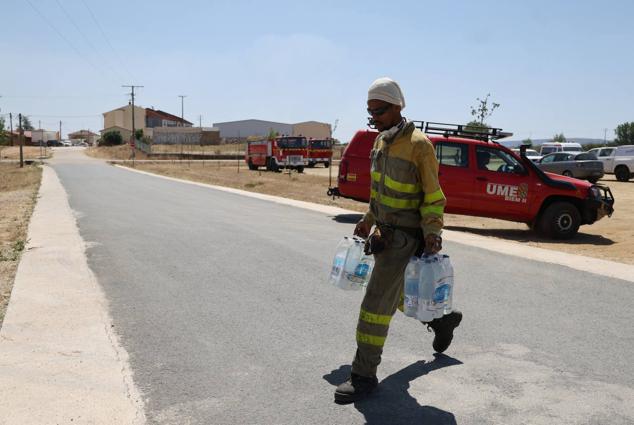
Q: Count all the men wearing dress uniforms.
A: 0